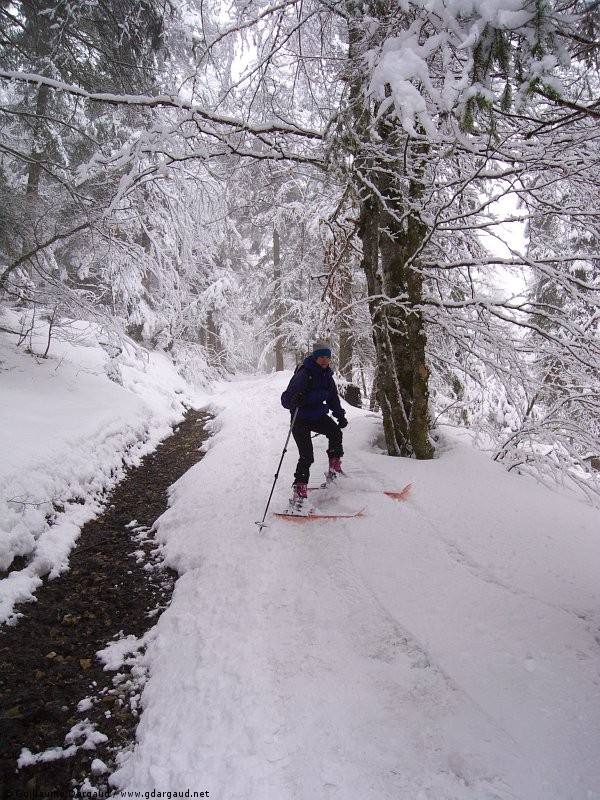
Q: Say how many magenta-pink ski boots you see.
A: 2